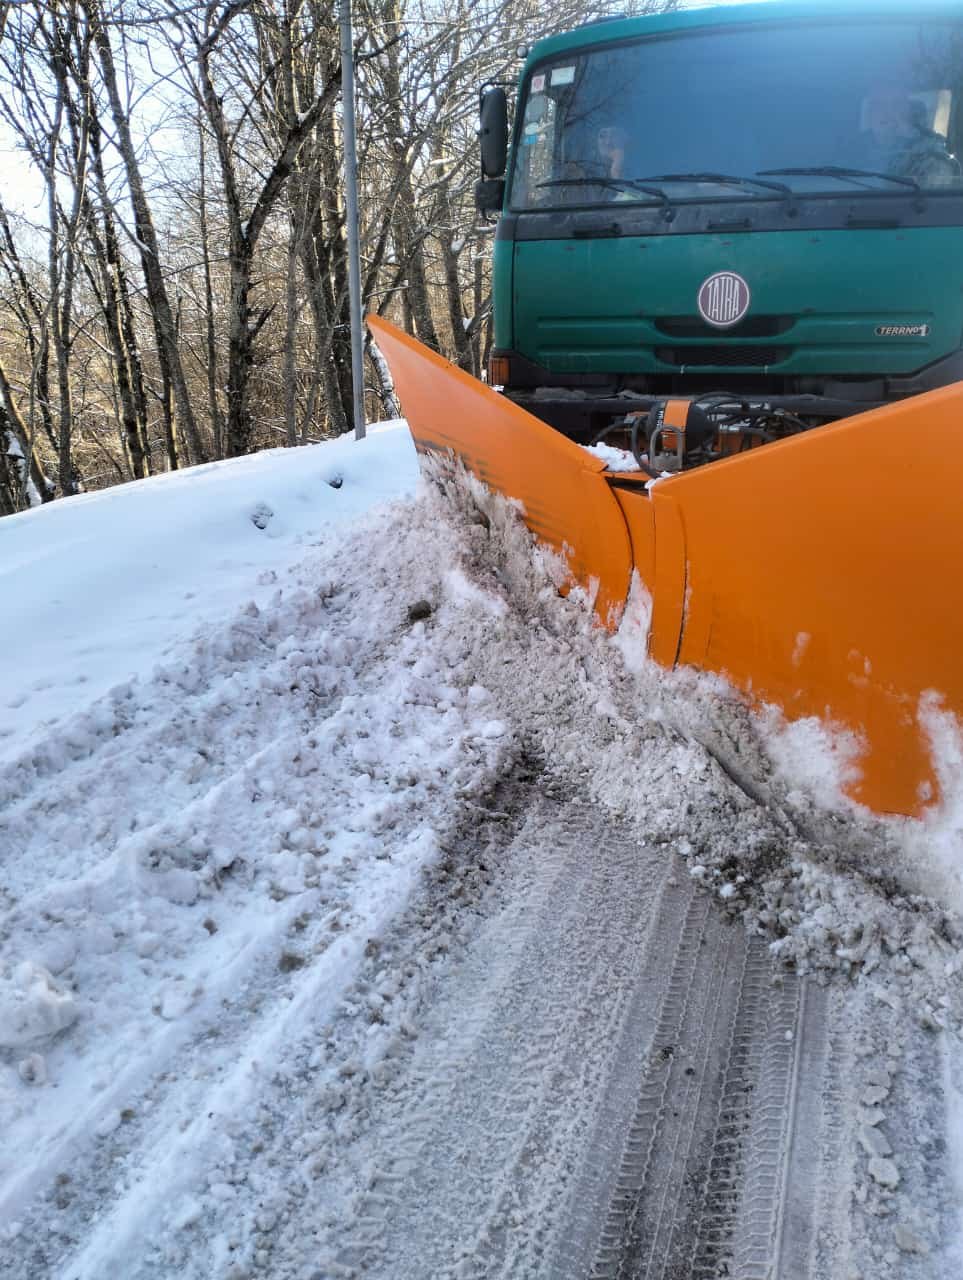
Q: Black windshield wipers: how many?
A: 3